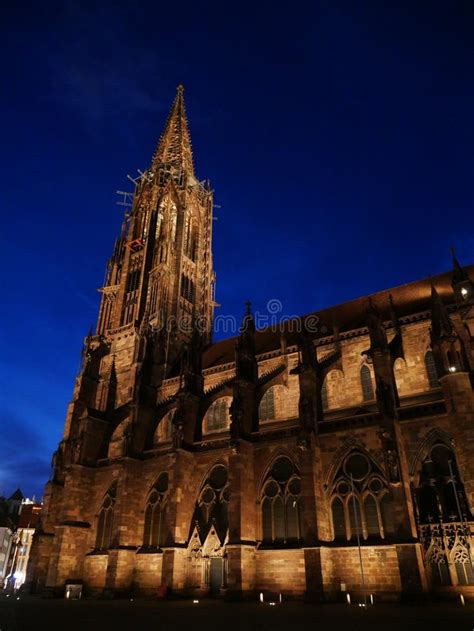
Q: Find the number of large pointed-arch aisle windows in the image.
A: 6